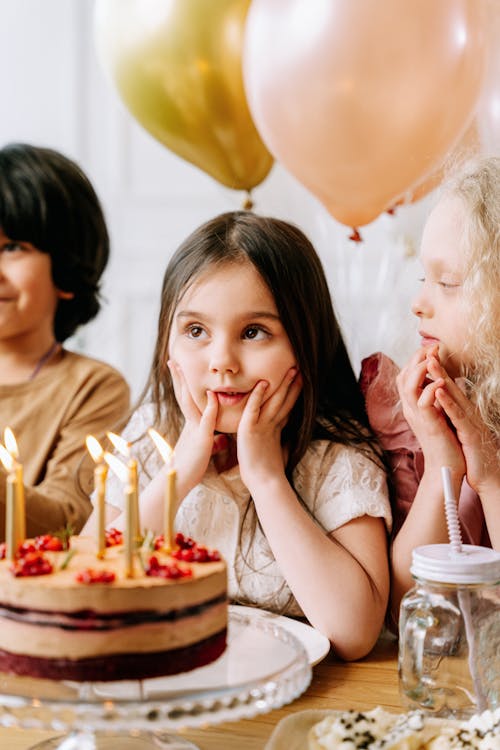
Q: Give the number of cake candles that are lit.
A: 6